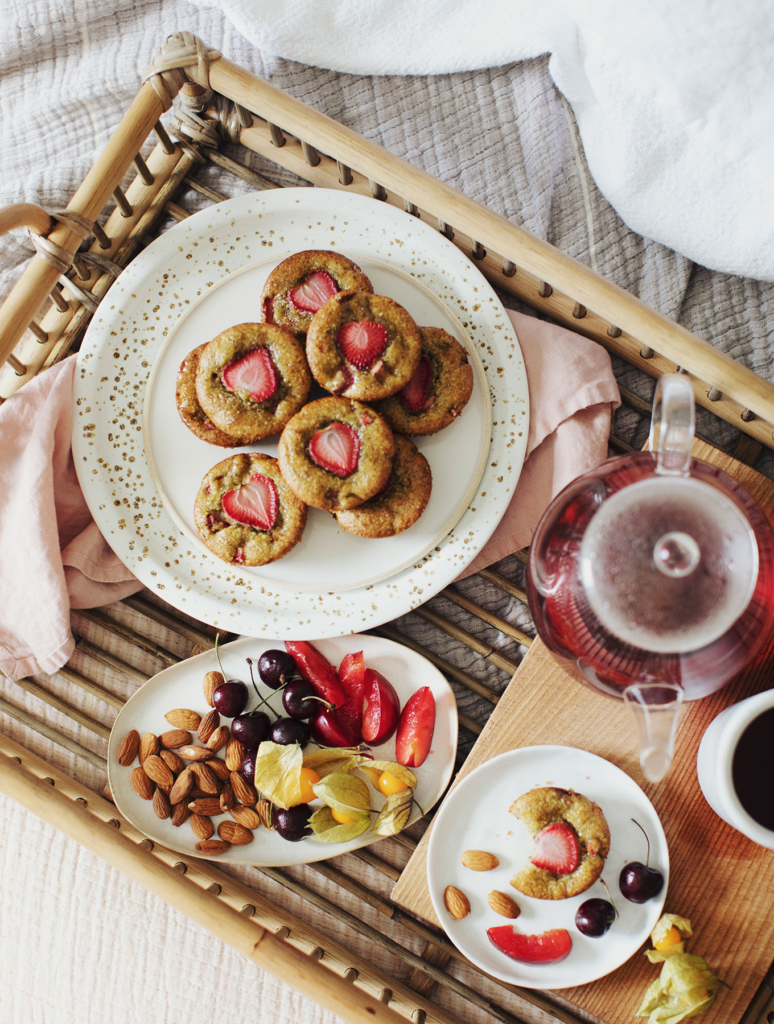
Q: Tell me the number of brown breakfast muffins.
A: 9